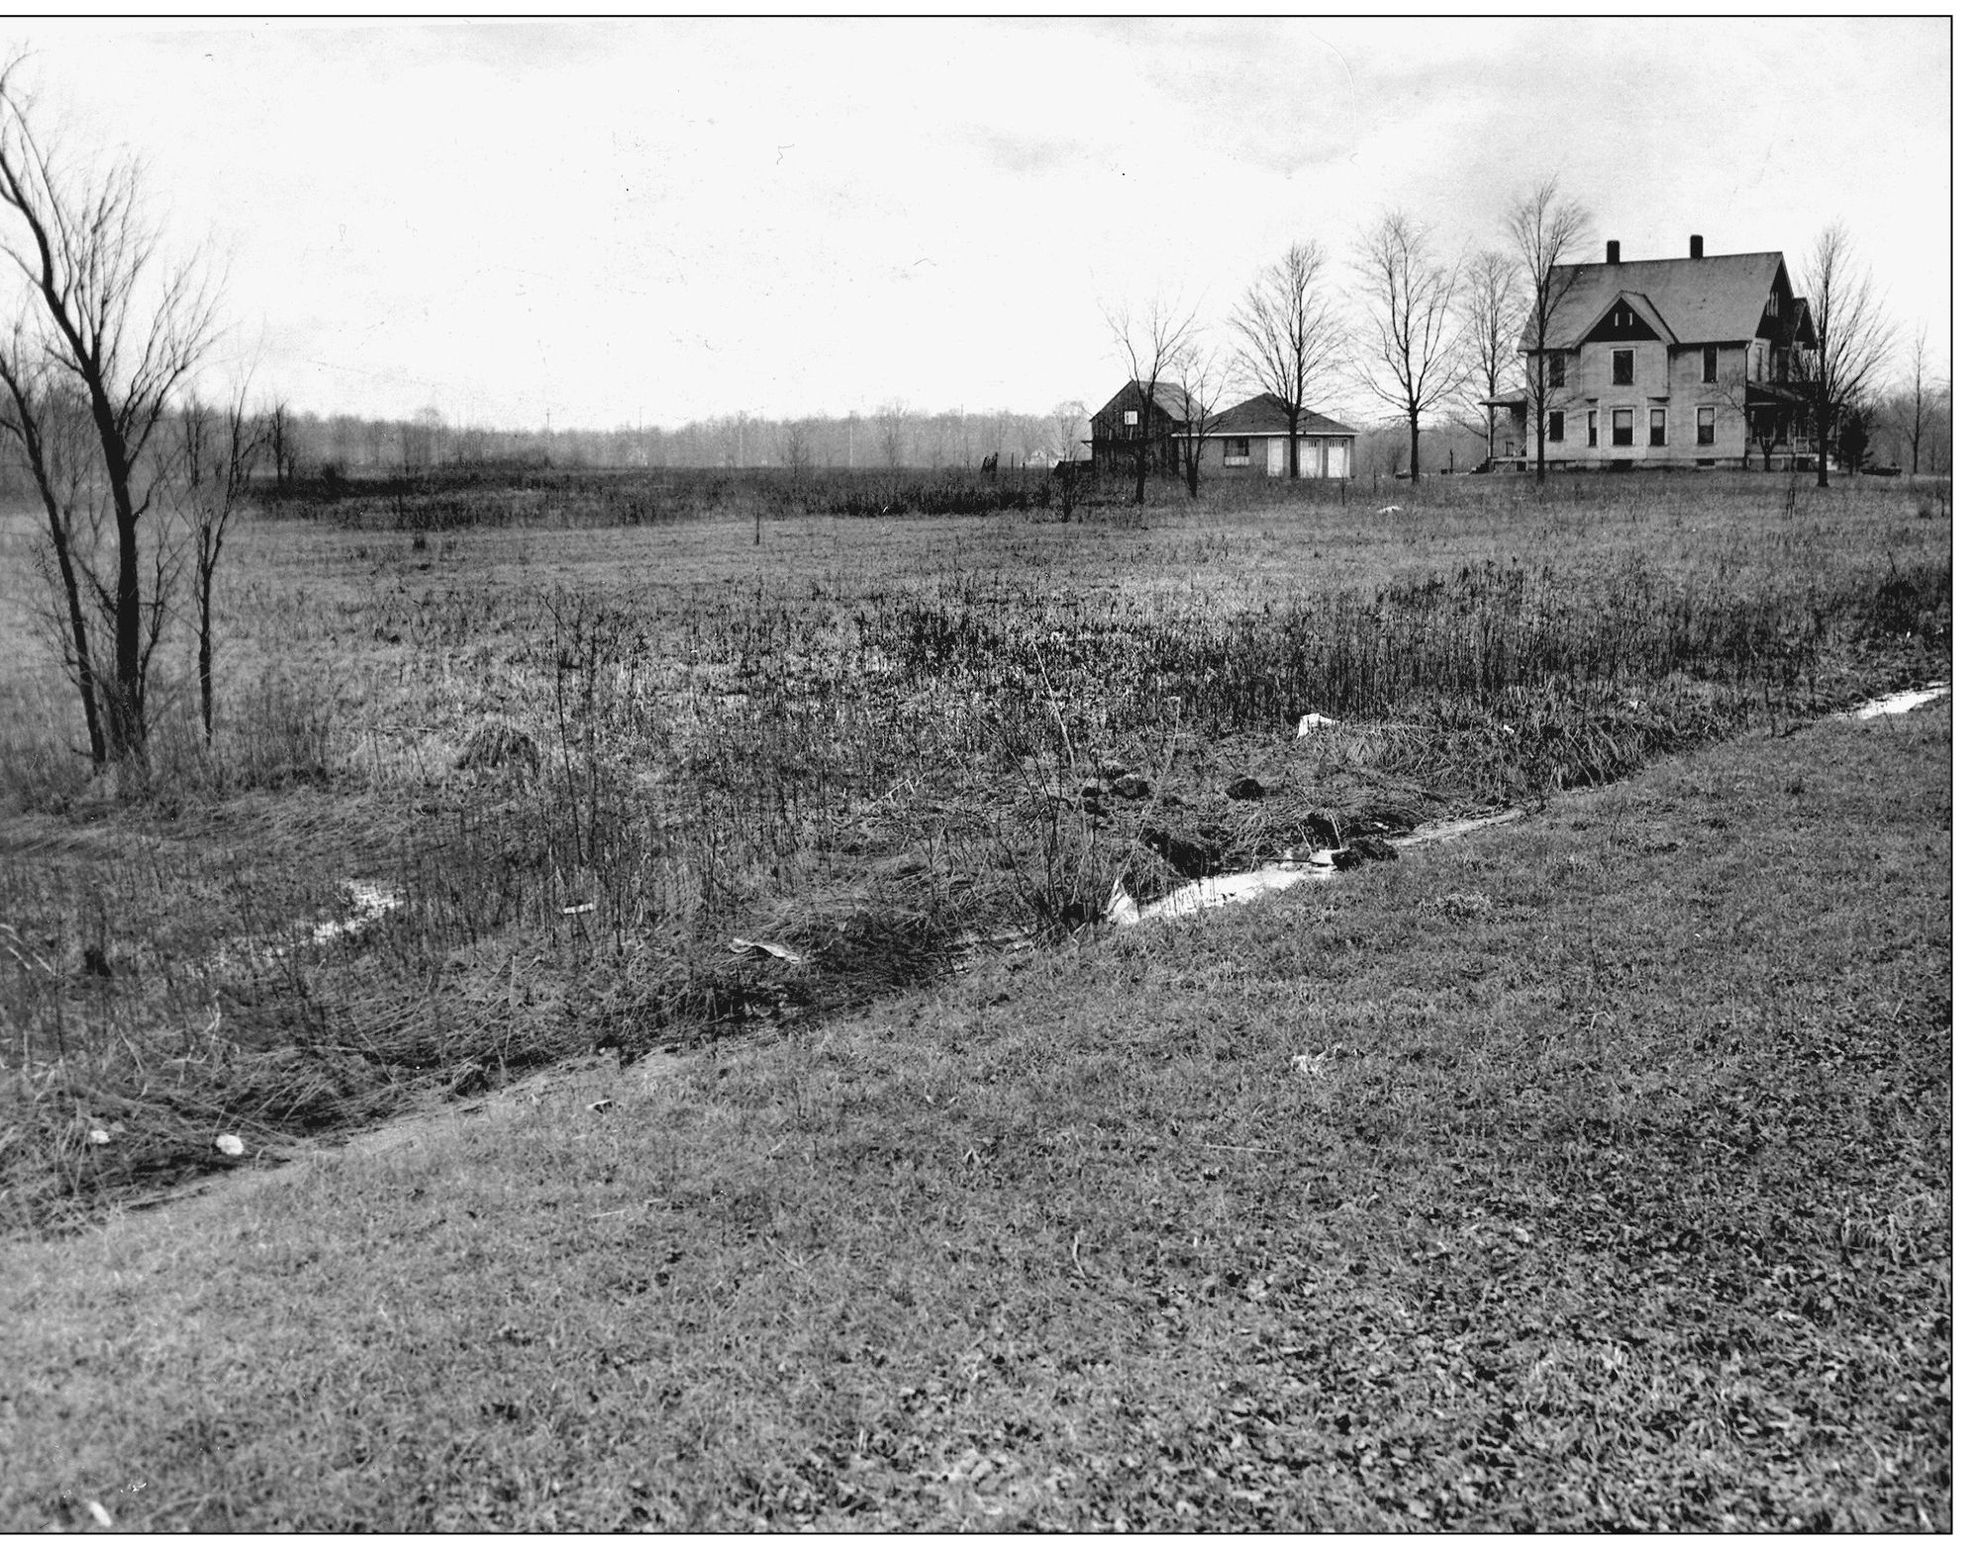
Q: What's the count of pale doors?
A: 3